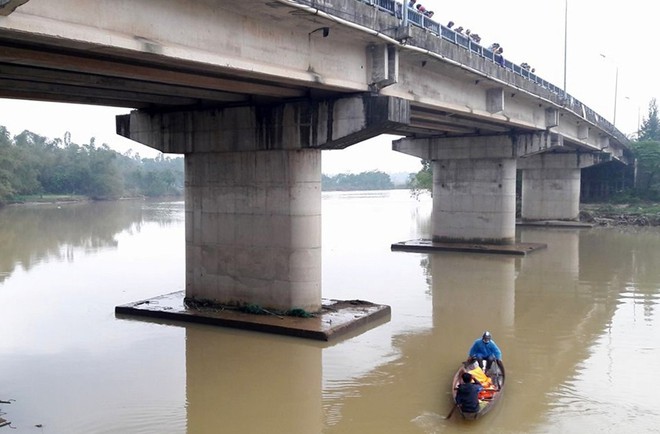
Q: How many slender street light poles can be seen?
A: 3